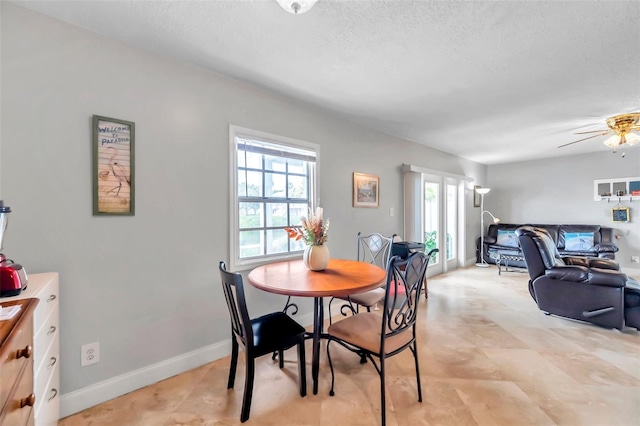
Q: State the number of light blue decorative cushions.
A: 2